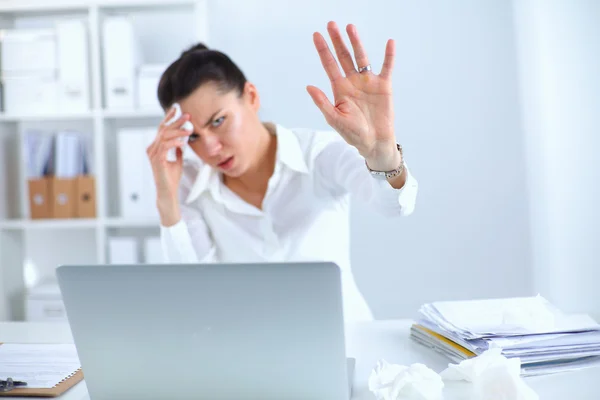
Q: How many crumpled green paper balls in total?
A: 0